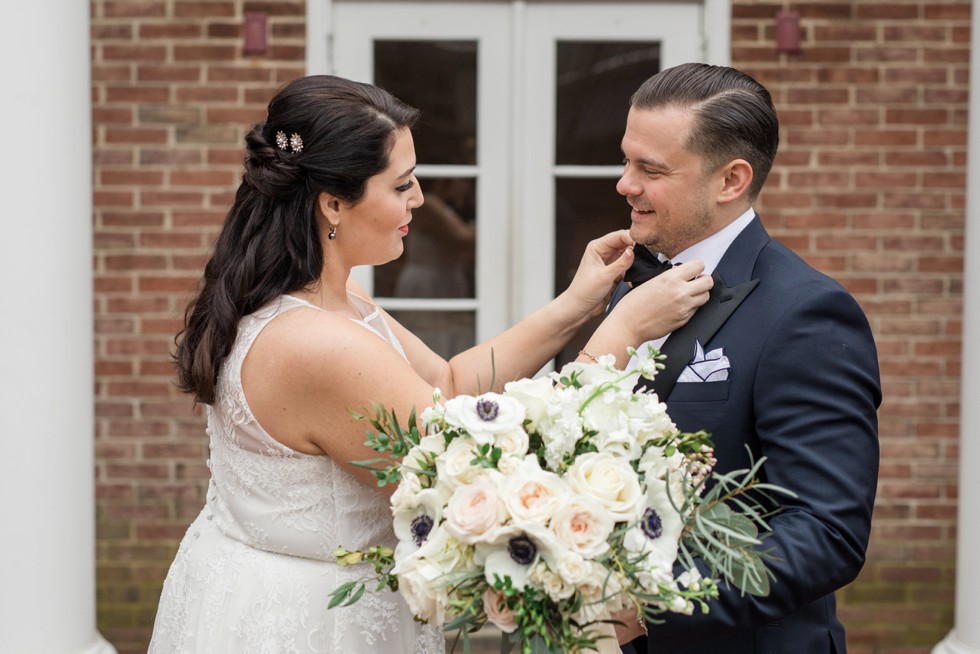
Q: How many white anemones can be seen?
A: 4